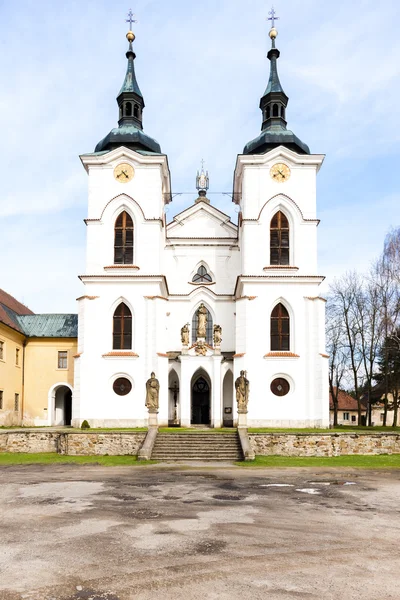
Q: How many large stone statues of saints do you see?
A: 2